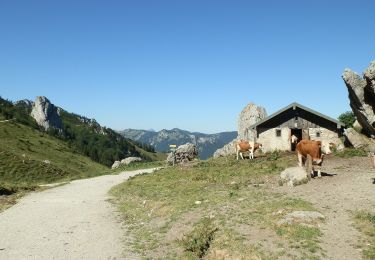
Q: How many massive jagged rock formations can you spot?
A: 3